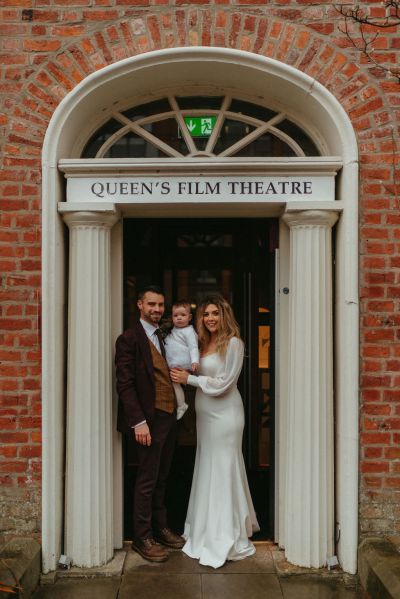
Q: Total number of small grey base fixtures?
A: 2